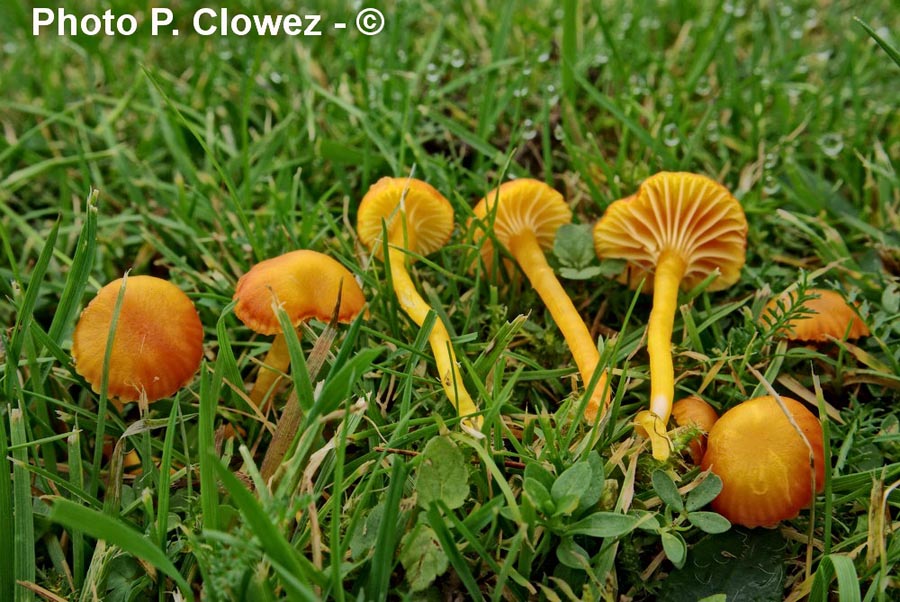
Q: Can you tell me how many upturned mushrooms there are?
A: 3